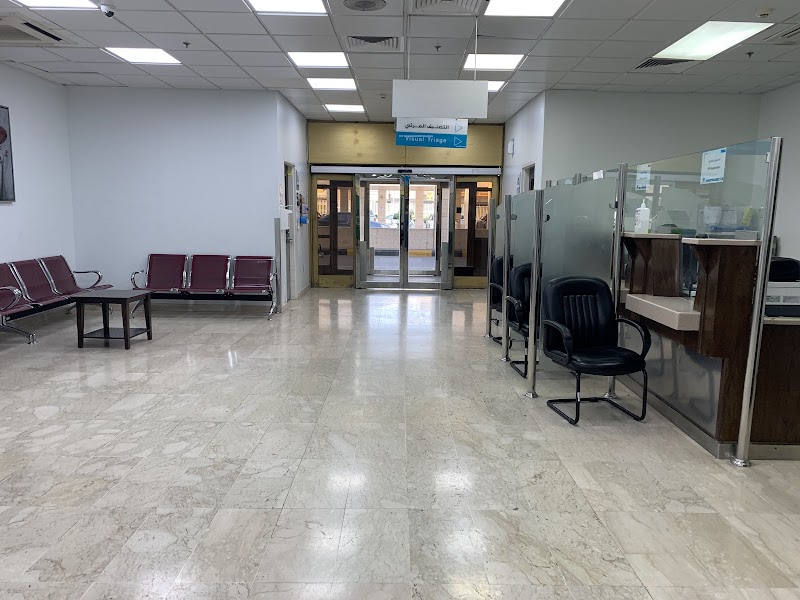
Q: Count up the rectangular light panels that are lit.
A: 10